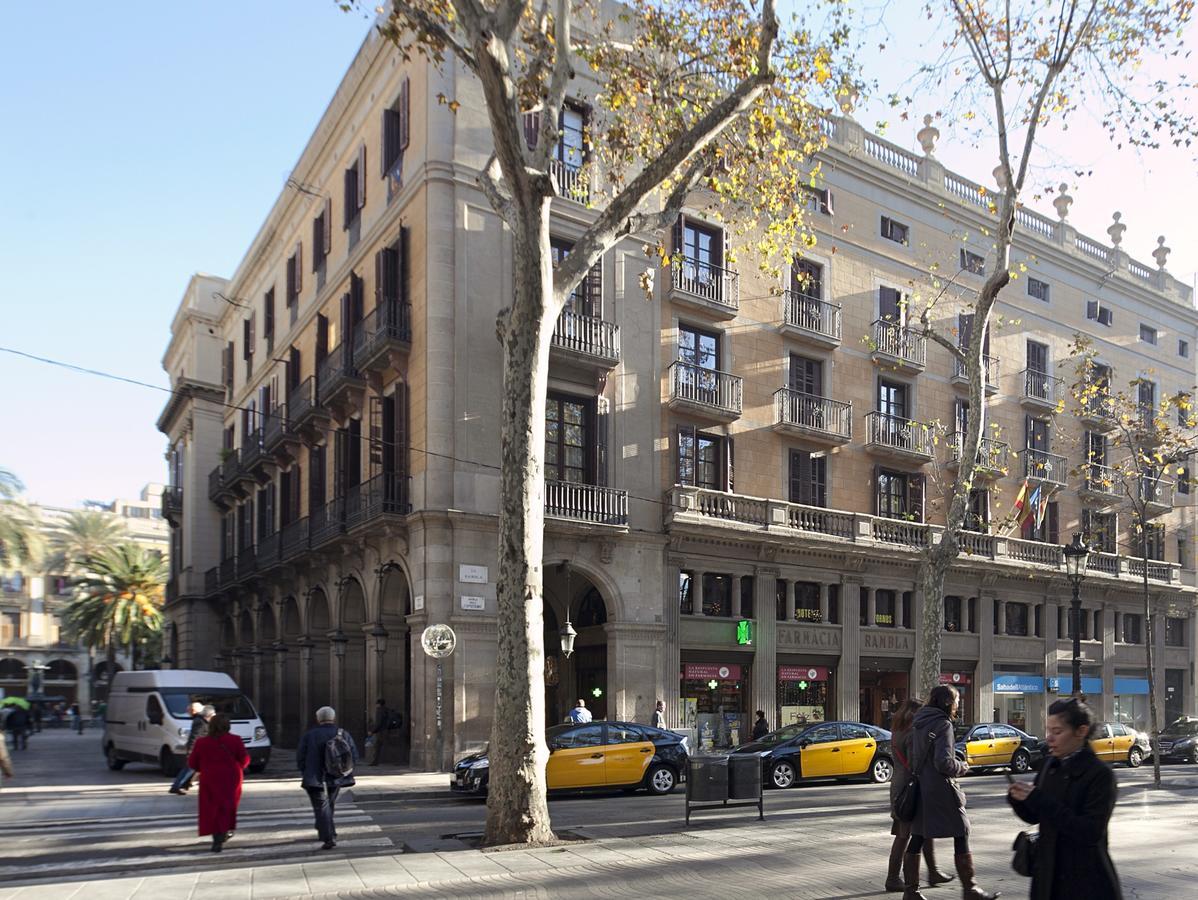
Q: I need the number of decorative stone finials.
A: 6